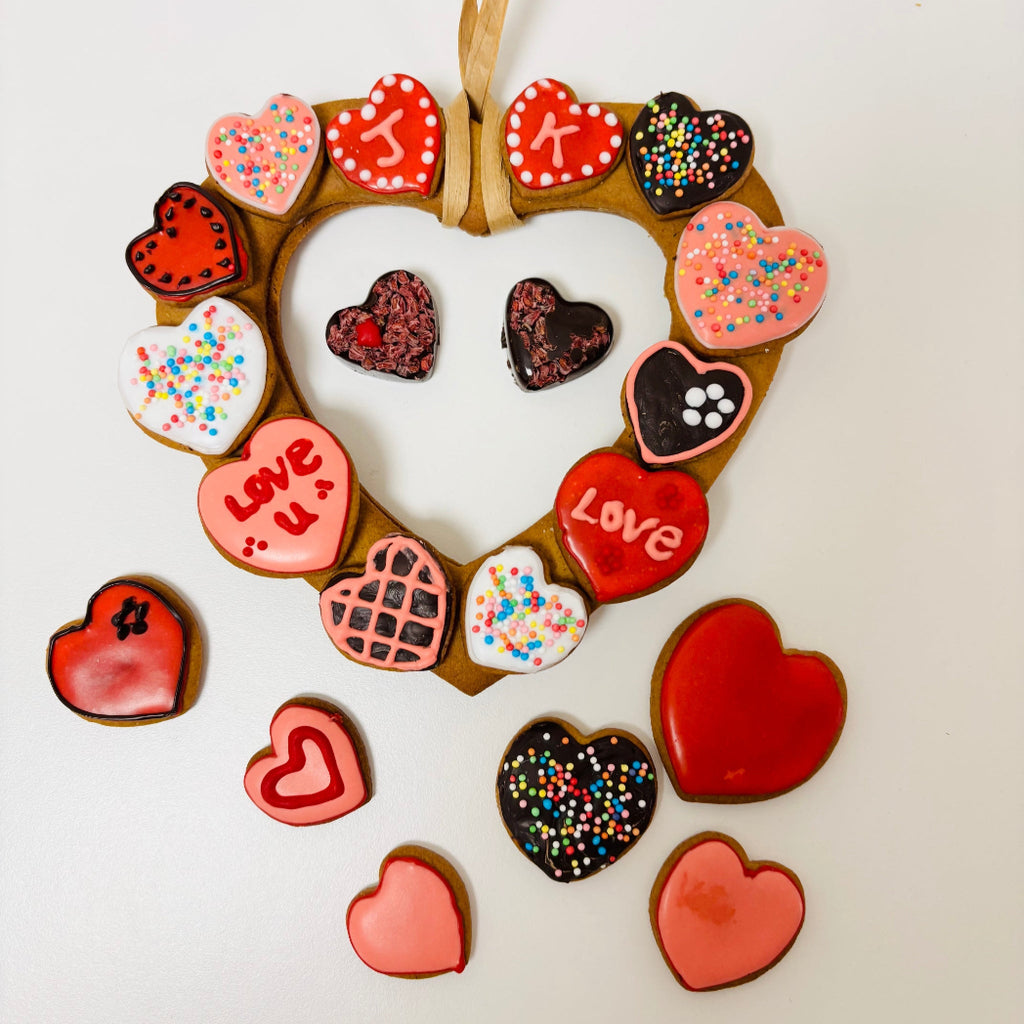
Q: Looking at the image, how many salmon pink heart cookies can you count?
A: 6